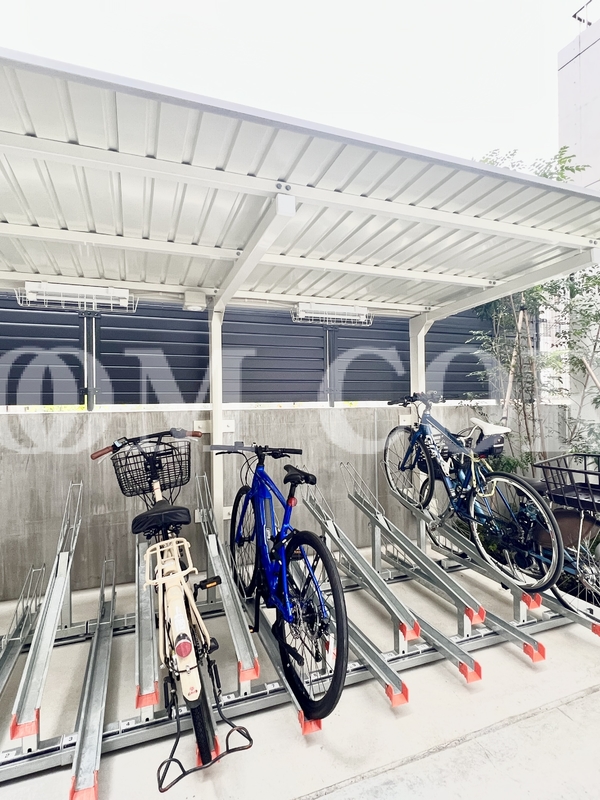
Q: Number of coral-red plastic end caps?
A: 14